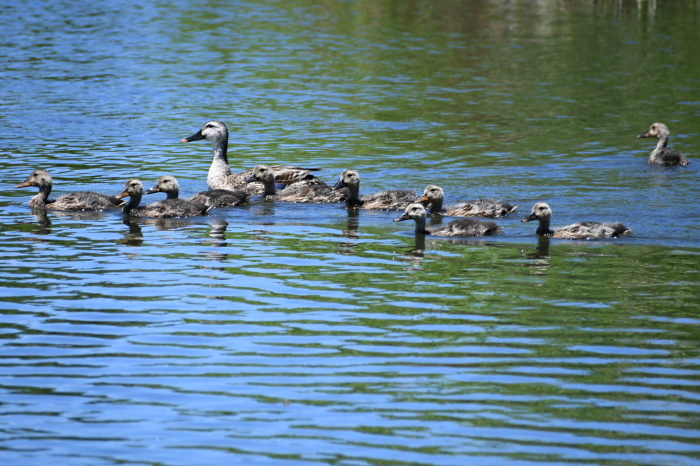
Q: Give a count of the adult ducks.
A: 1